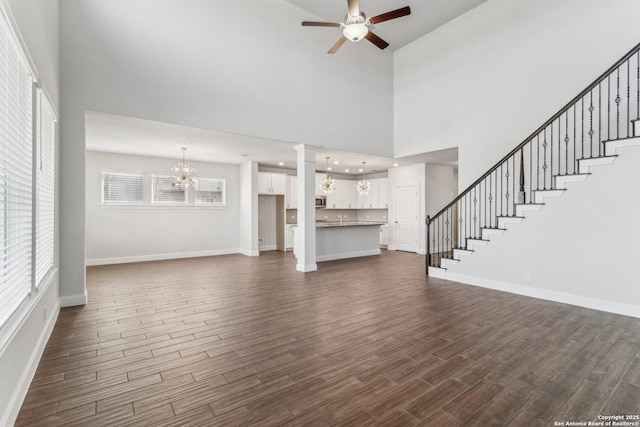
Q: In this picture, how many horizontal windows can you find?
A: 3